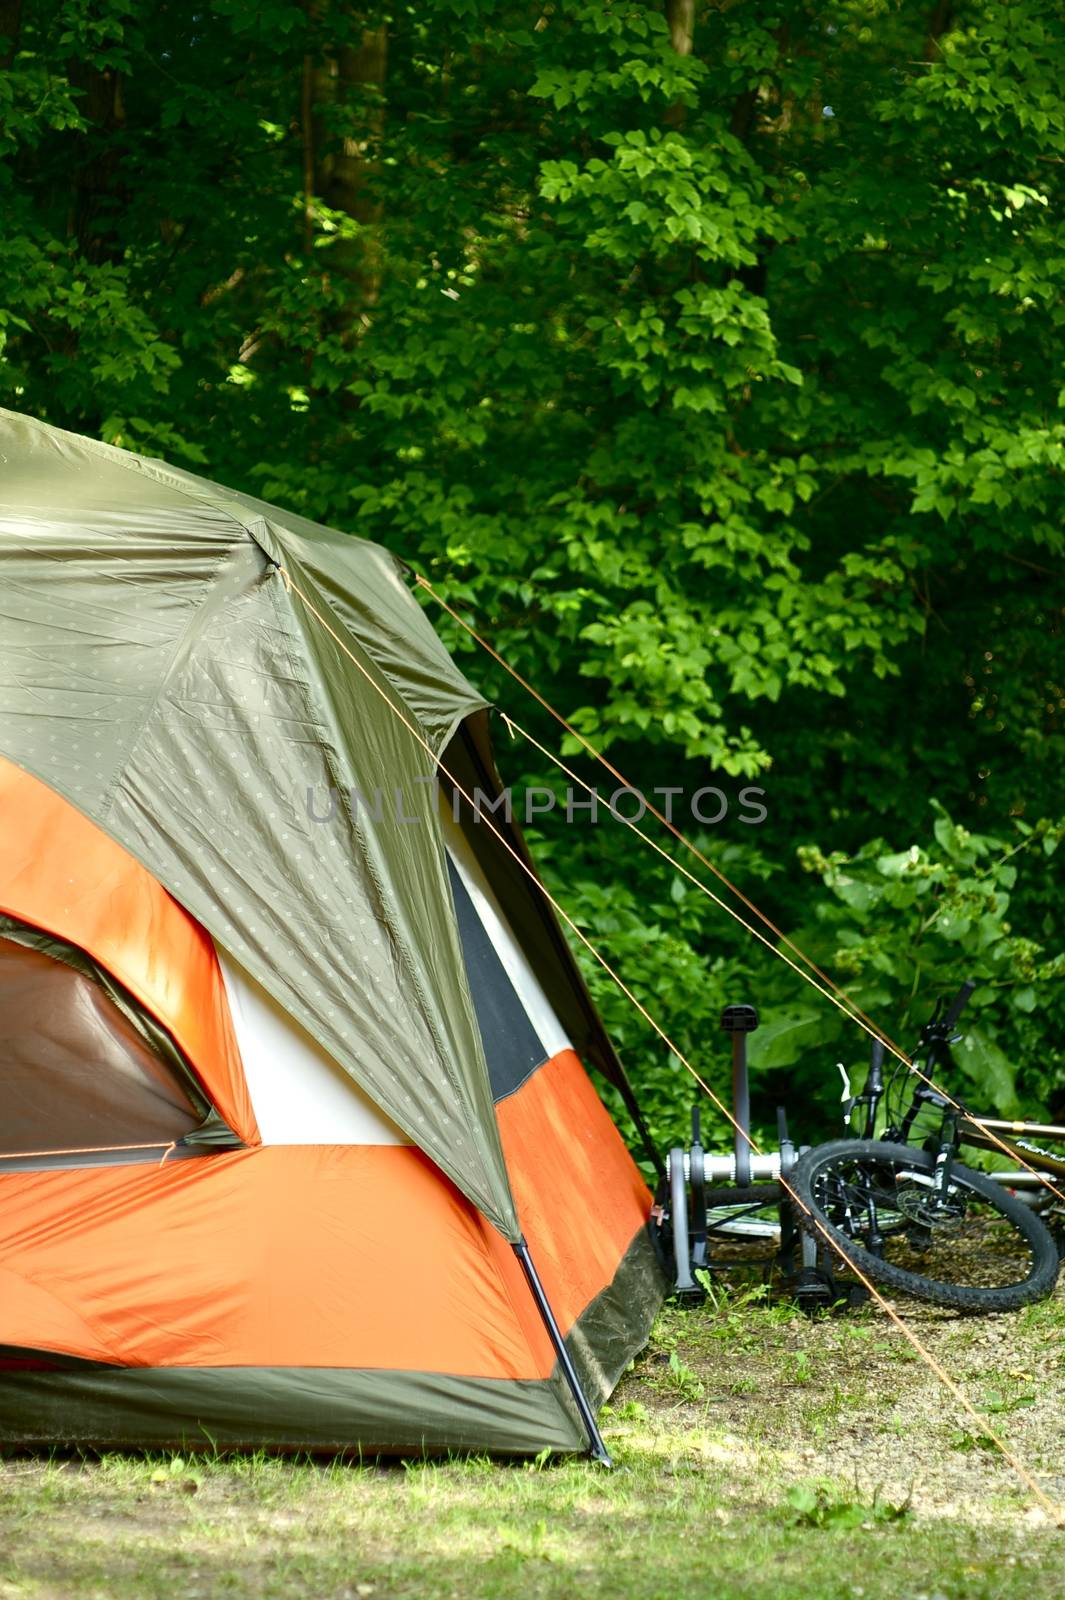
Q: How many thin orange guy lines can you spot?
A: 3